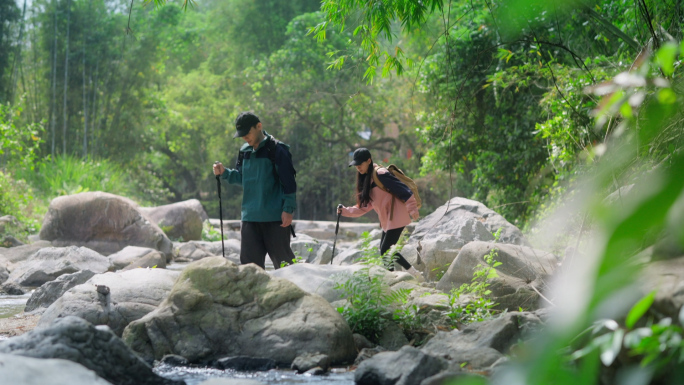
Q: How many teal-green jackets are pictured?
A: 1